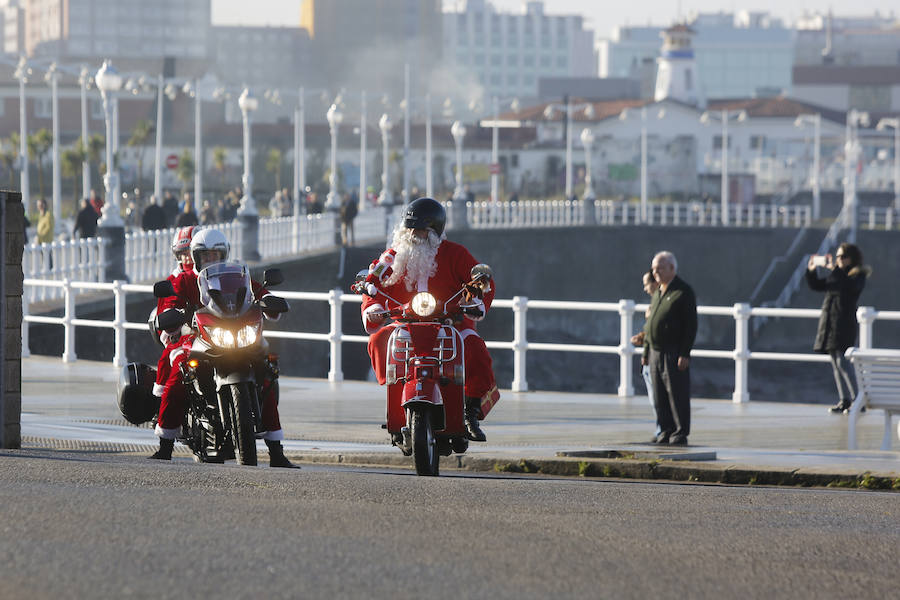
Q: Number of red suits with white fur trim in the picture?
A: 3